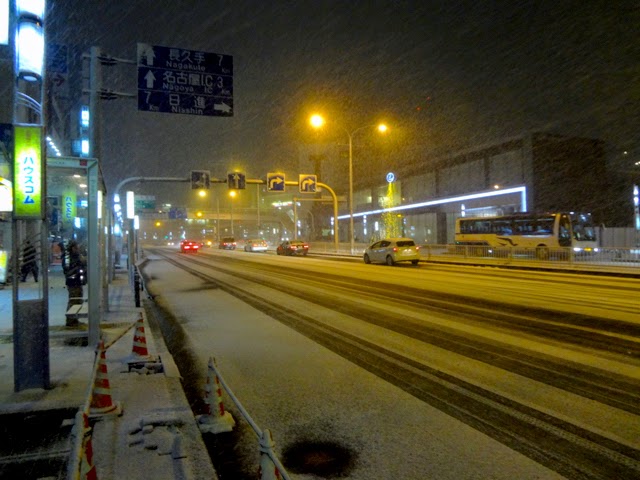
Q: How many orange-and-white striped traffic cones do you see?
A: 5